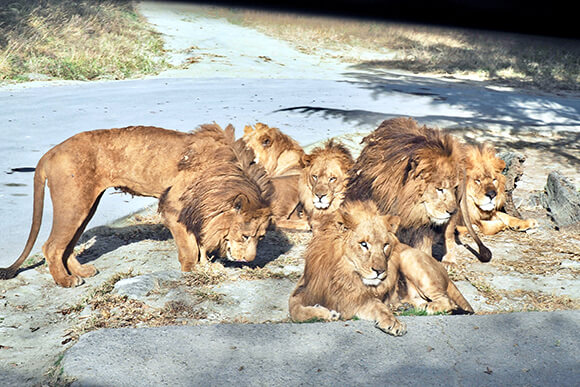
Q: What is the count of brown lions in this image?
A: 6